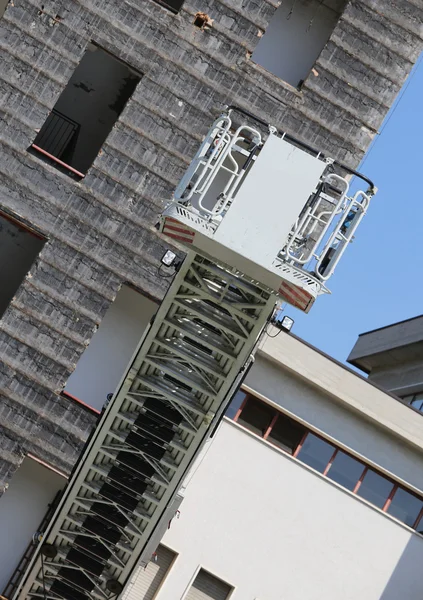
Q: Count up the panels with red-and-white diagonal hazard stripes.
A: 2